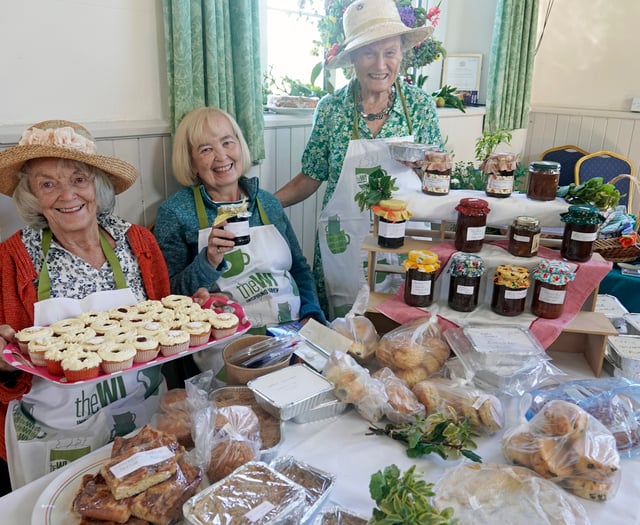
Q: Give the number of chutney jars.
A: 12